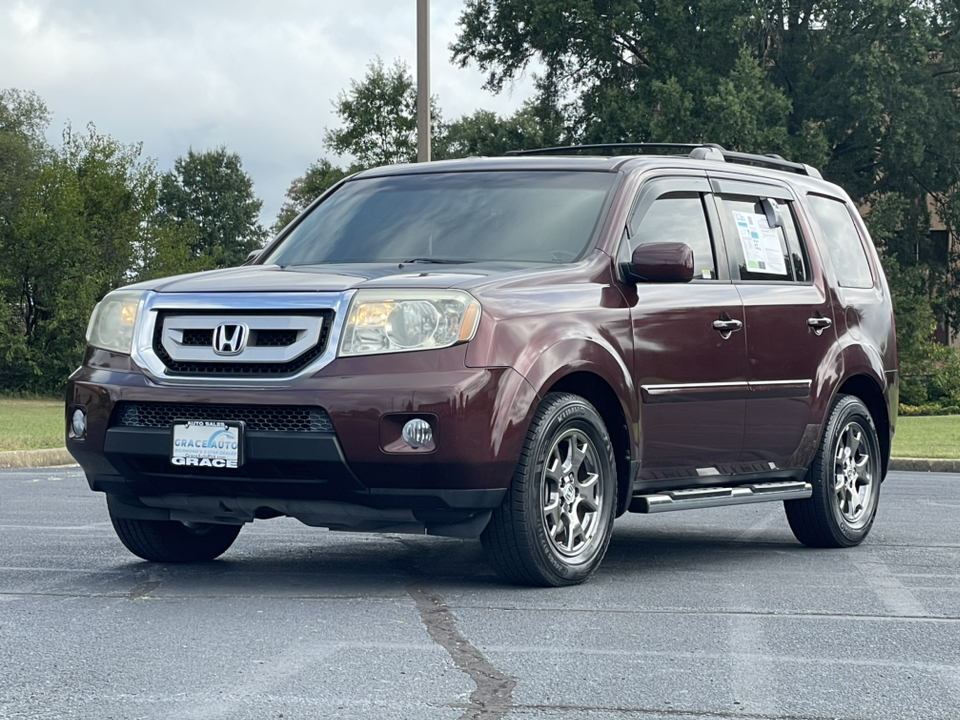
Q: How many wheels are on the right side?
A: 2